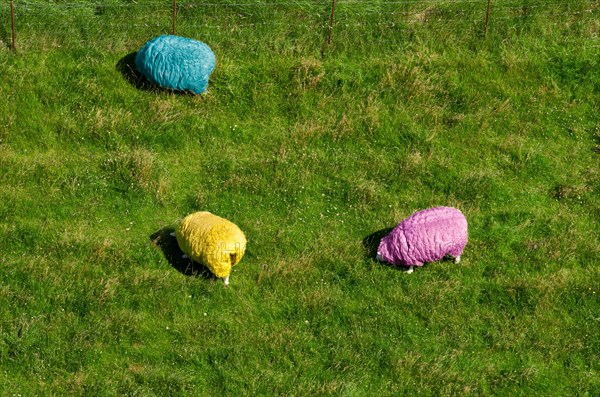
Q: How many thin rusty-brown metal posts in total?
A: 4